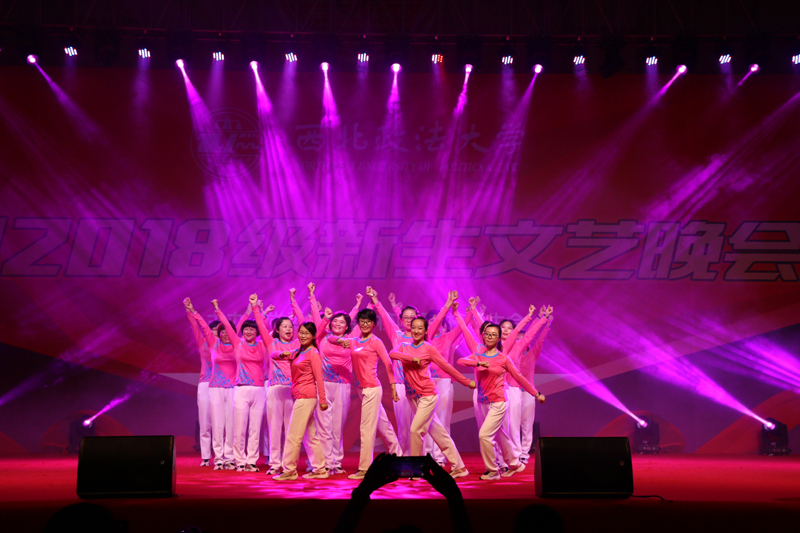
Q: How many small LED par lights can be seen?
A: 11